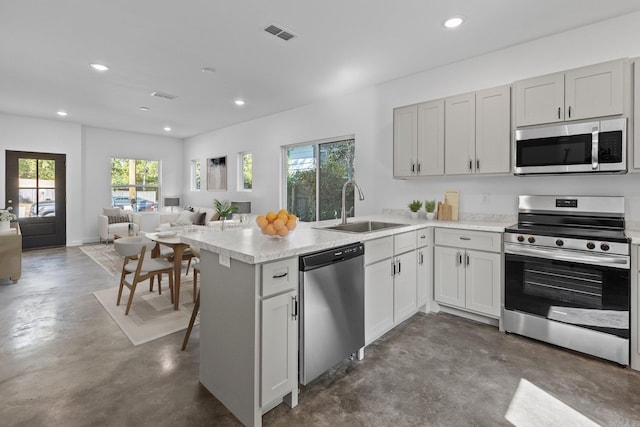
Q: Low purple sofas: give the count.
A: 0